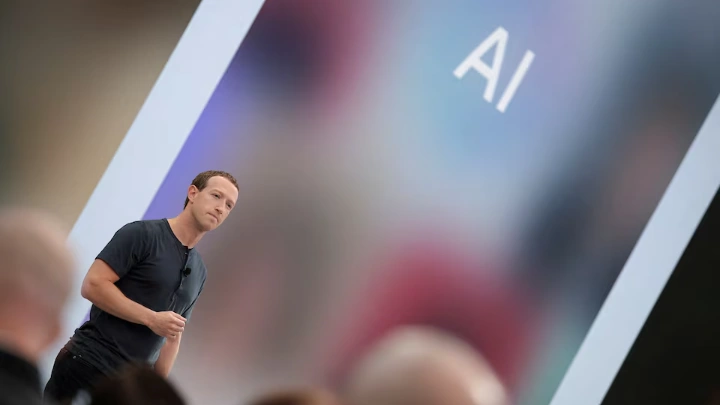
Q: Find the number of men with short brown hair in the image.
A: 1